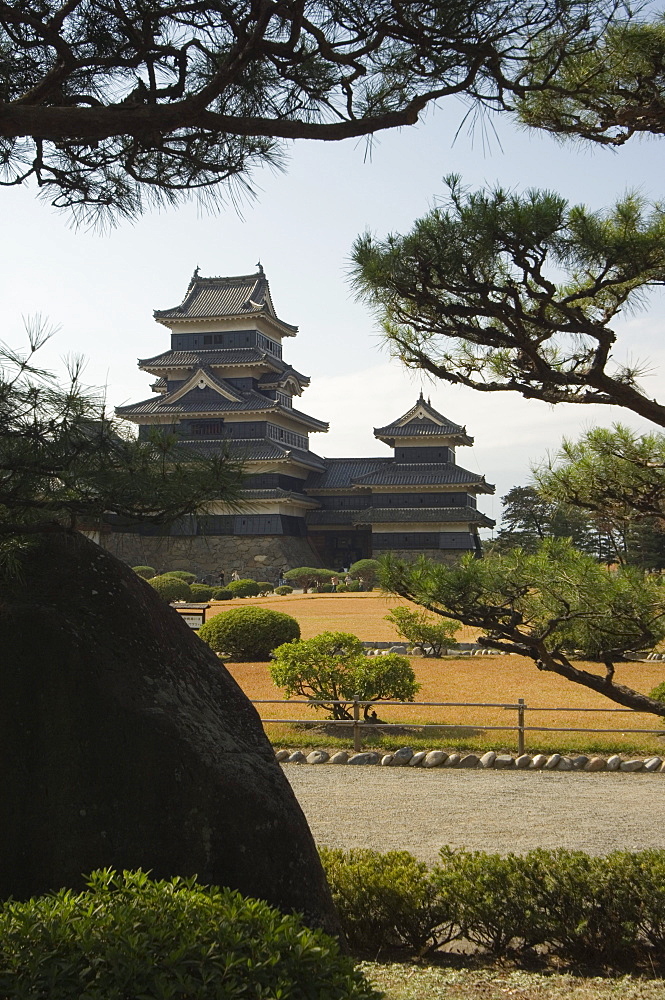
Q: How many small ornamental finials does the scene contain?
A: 4